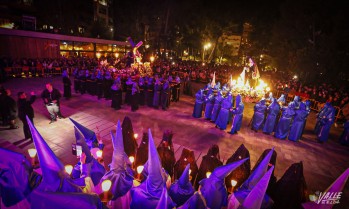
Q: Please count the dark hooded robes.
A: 8